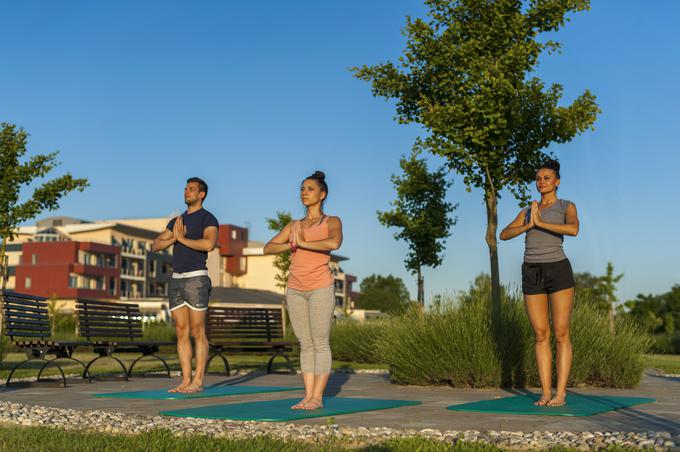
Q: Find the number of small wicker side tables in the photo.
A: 0